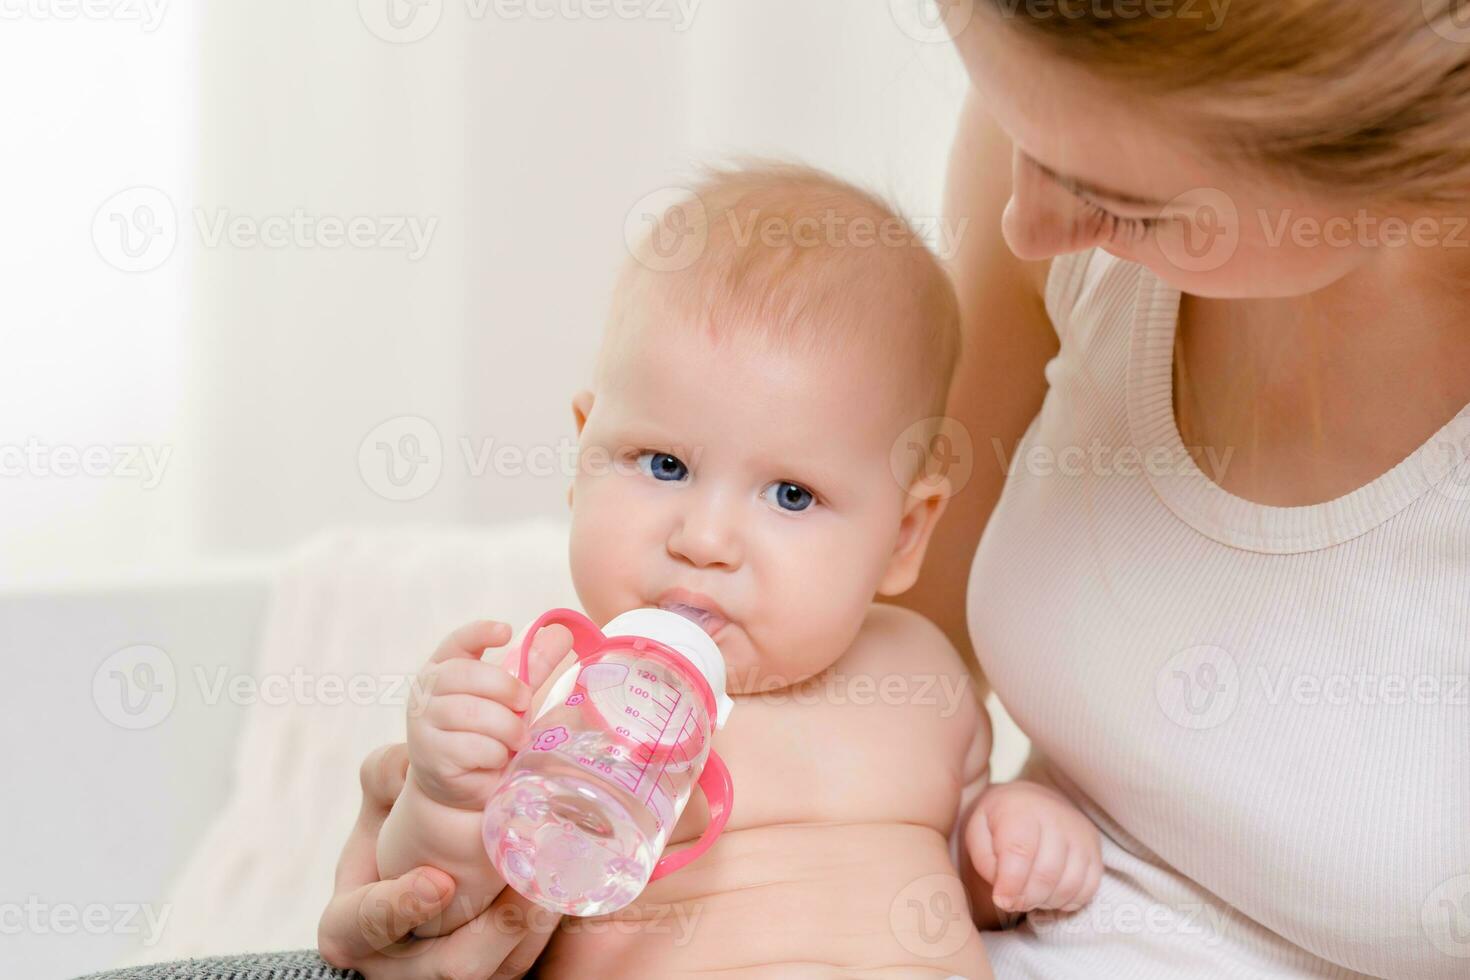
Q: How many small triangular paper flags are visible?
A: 0